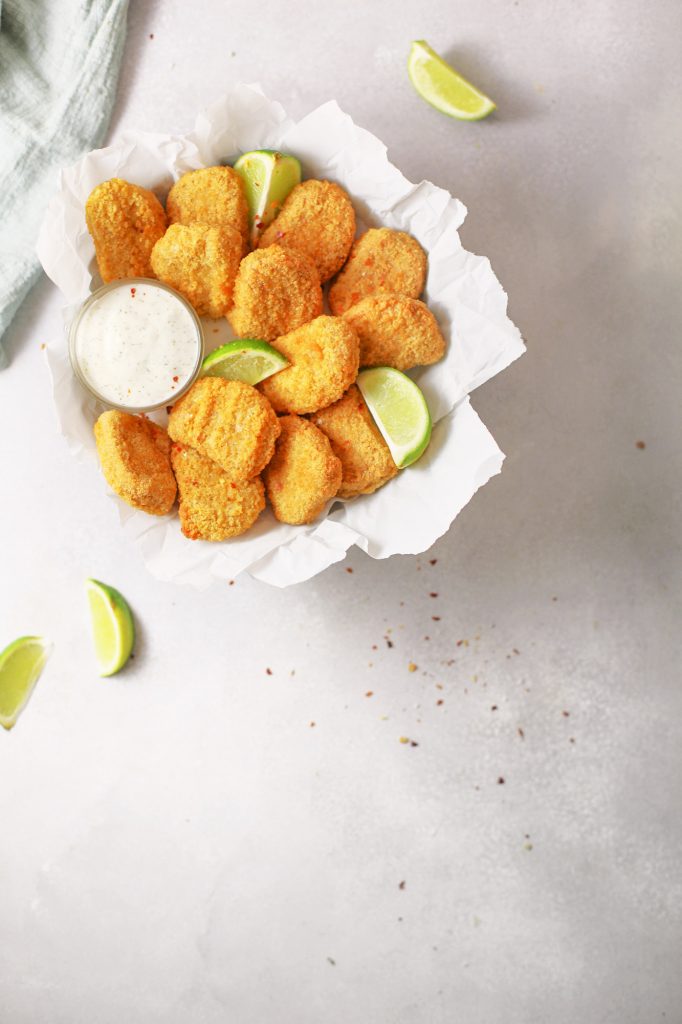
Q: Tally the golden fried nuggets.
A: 13